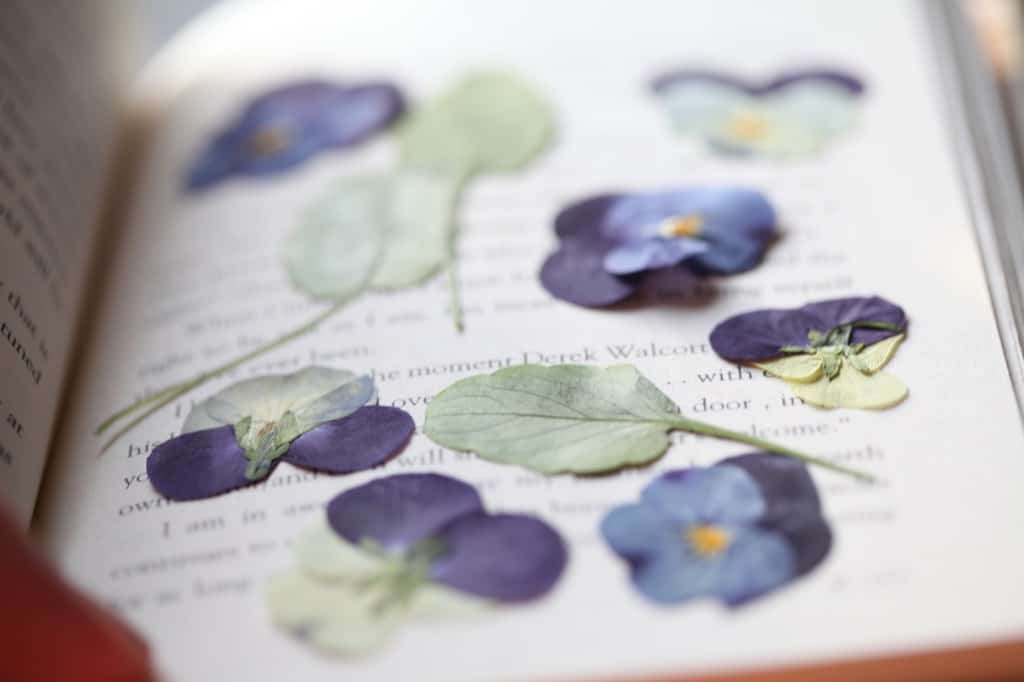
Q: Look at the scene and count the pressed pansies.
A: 7